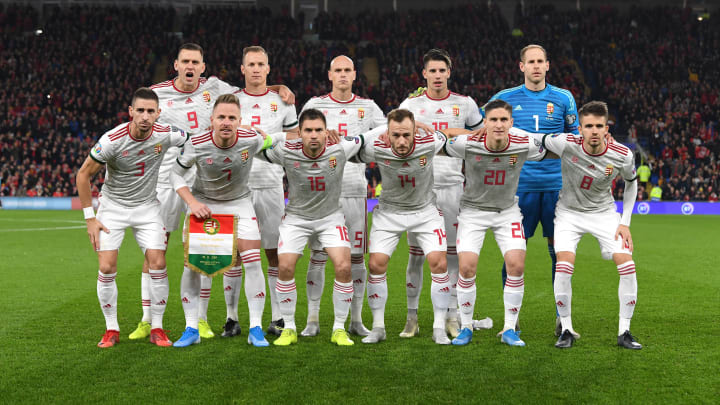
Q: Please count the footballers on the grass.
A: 11